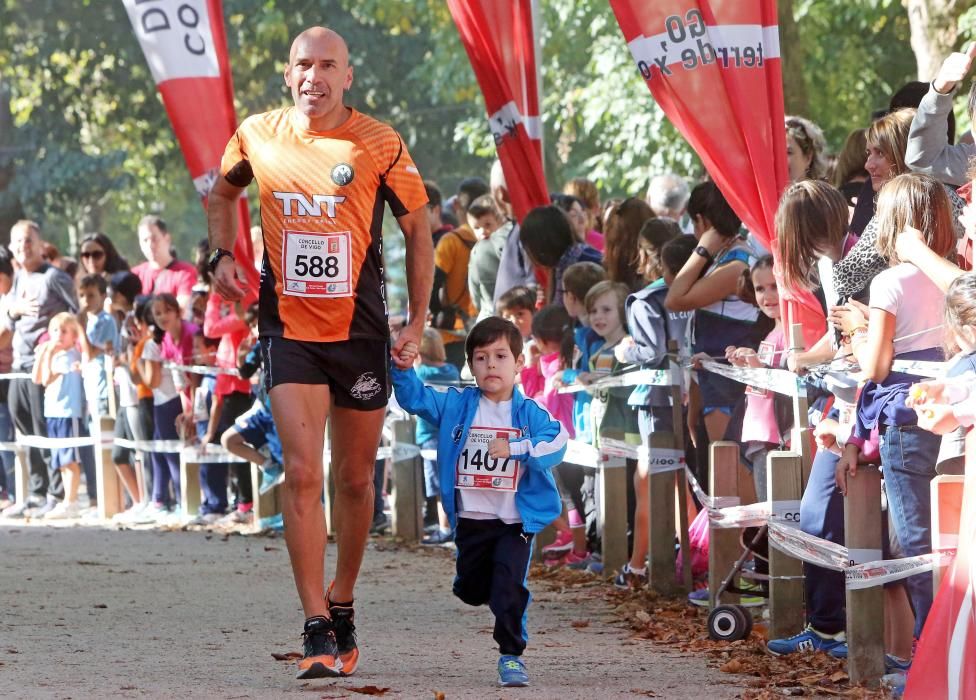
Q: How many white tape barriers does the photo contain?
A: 2